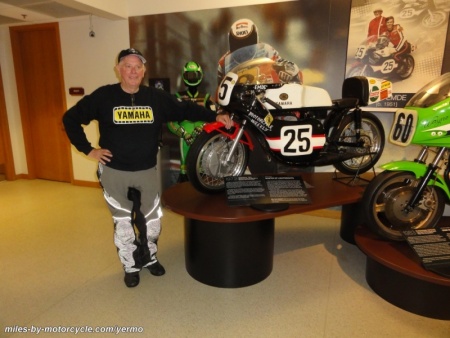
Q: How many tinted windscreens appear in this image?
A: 1